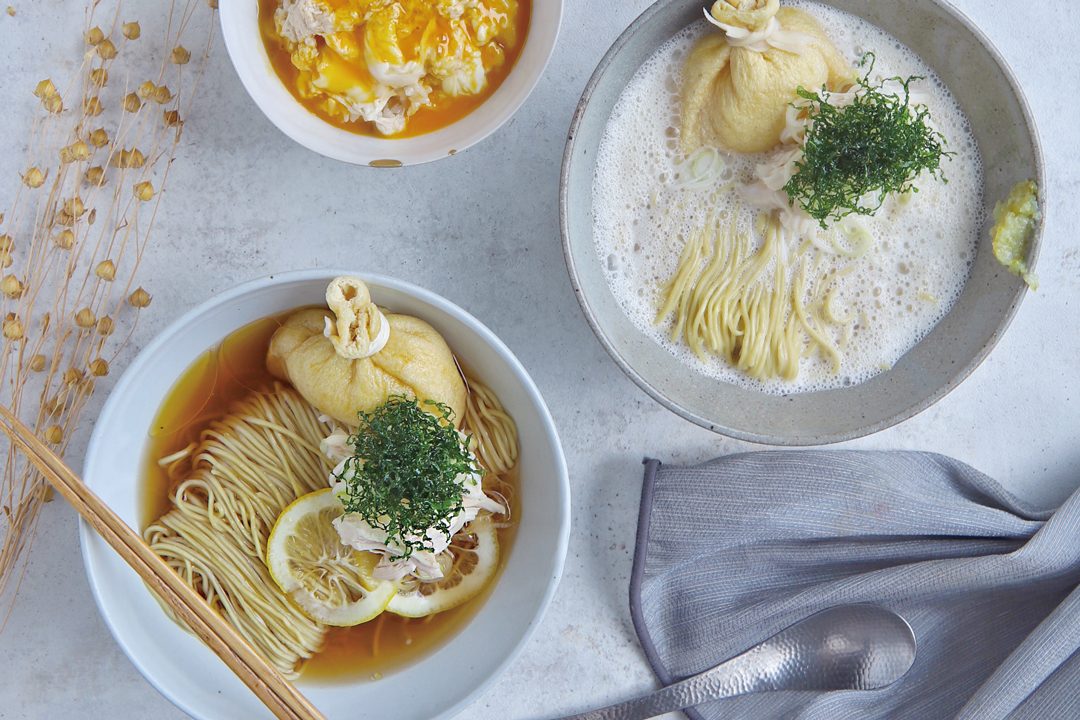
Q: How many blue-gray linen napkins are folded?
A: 1